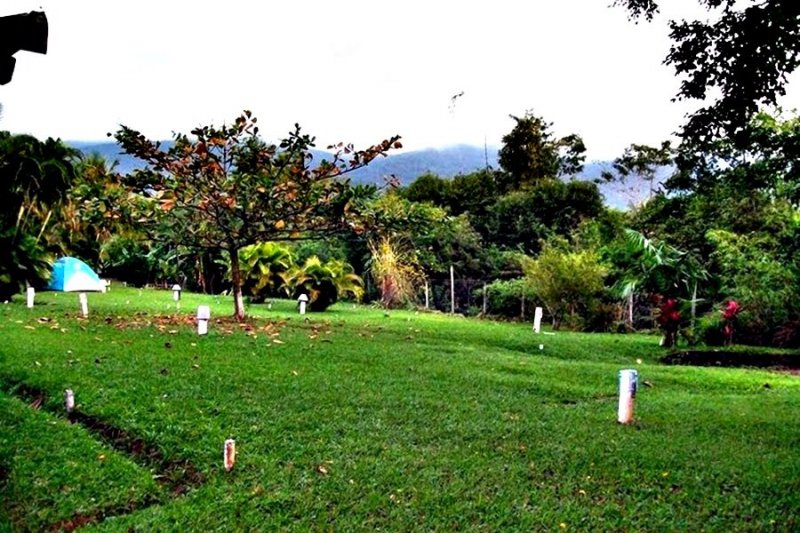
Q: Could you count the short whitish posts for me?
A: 9